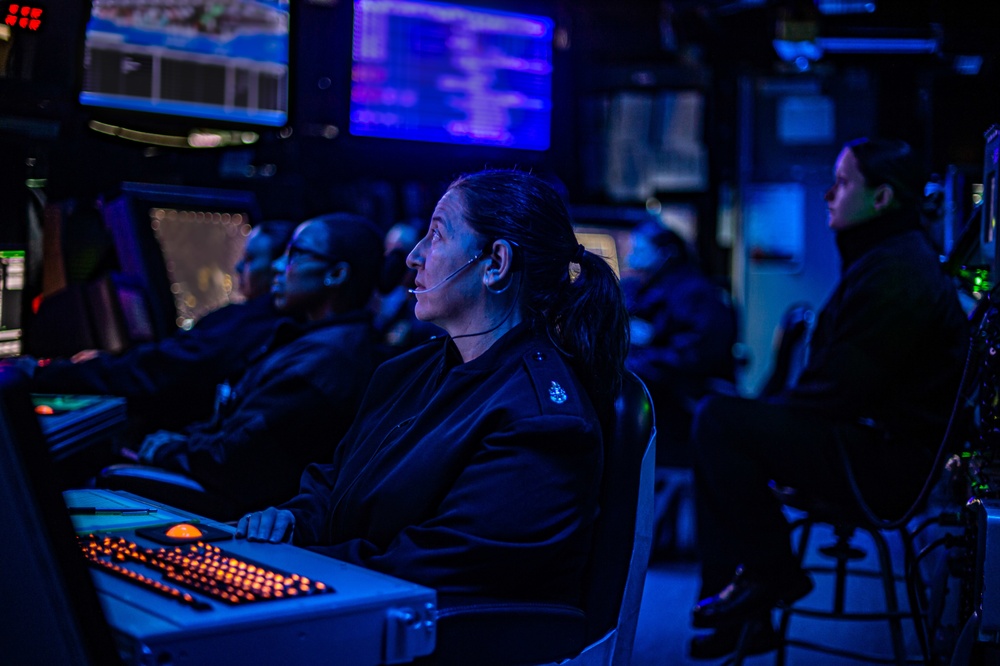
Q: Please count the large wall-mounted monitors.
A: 2